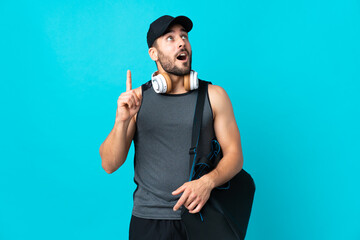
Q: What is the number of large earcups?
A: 2